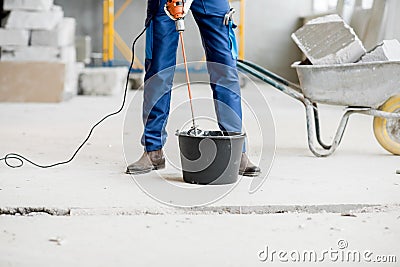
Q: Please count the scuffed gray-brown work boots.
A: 2